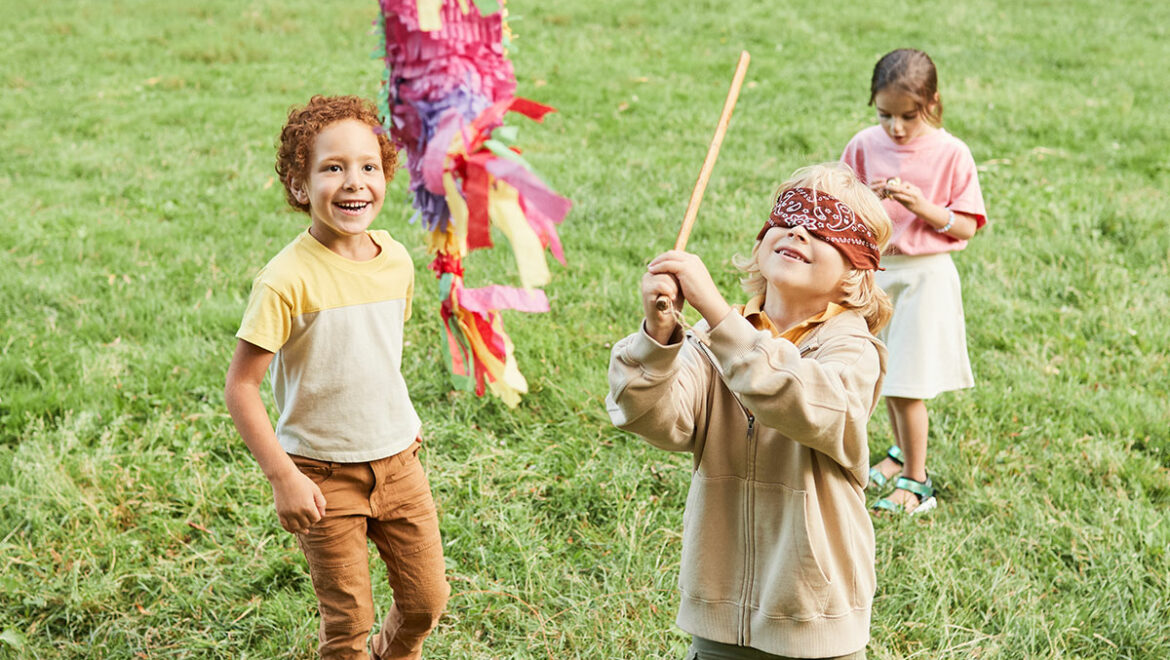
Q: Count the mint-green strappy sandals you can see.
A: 2